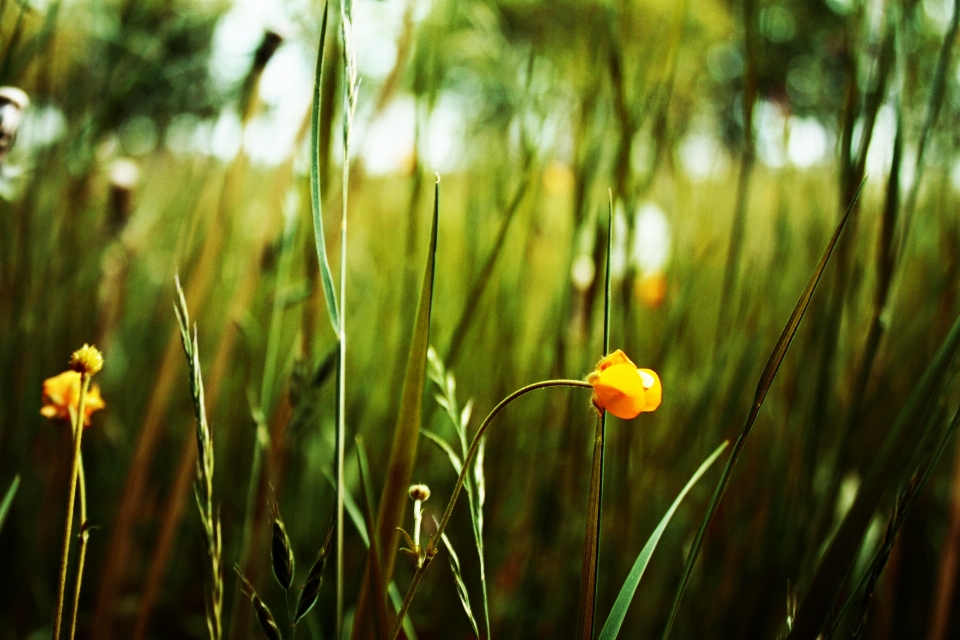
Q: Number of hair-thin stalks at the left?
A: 2